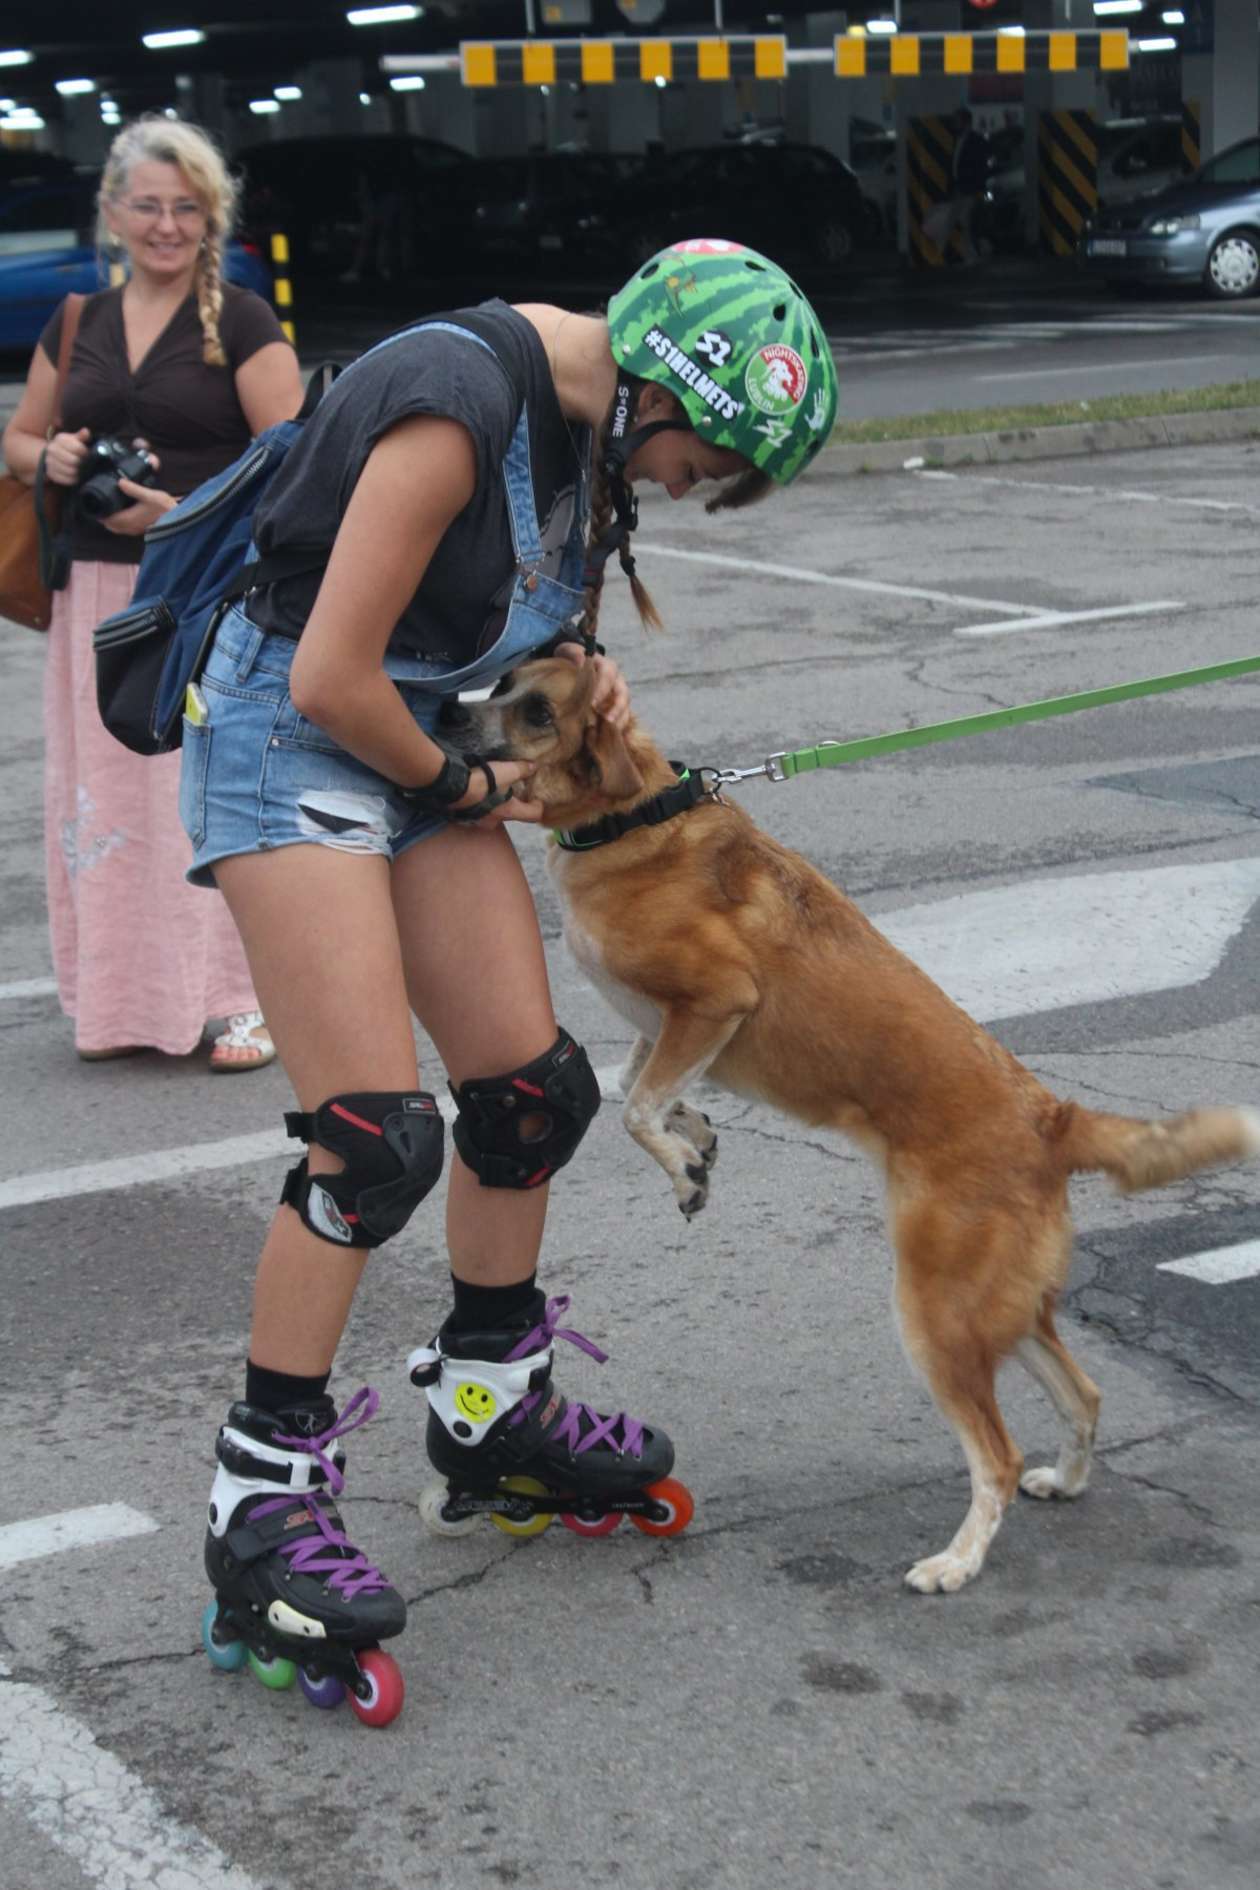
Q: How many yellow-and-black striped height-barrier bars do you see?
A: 2